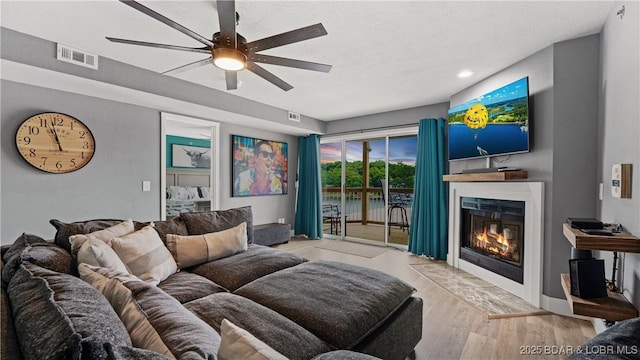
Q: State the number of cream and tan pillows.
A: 6